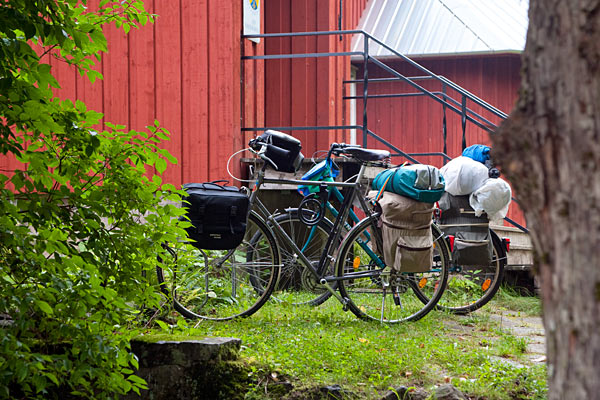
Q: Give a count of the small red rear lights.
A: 2